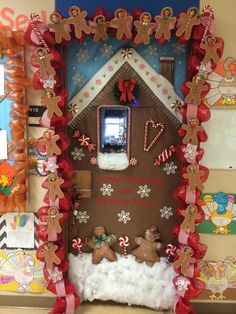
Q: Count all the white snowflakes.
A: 13